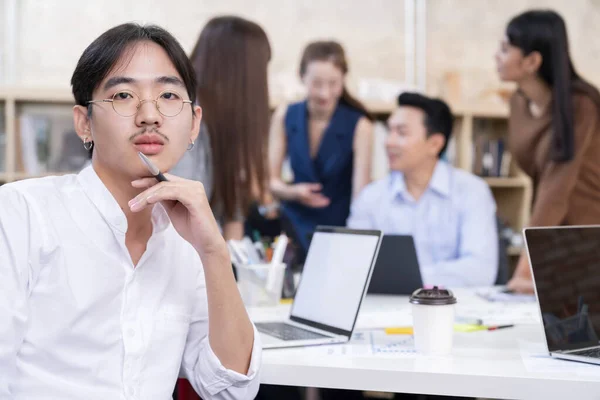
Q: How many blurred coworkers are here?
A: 4